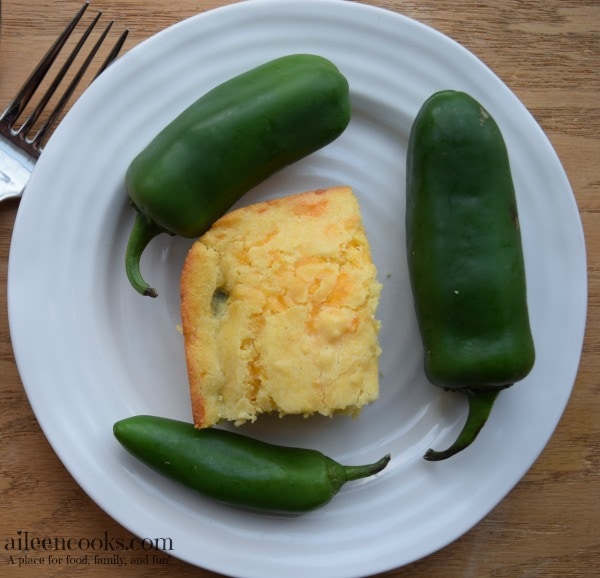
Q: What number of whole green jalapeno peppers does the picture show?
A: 3